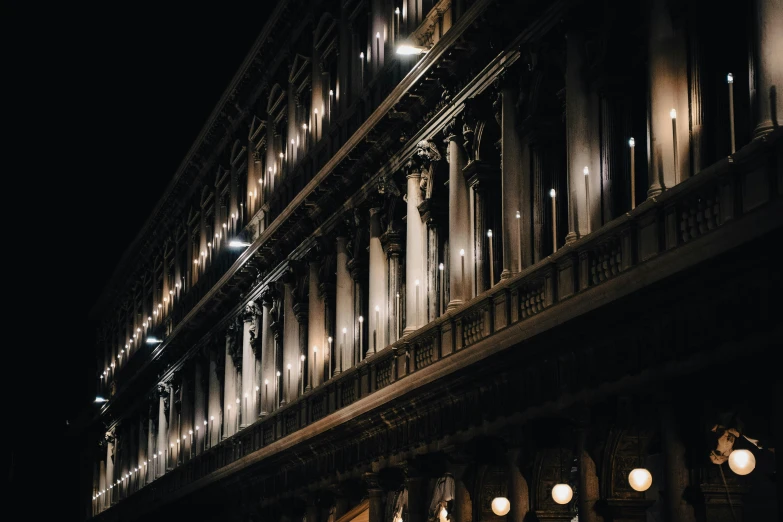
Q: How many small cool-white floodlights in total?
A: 4